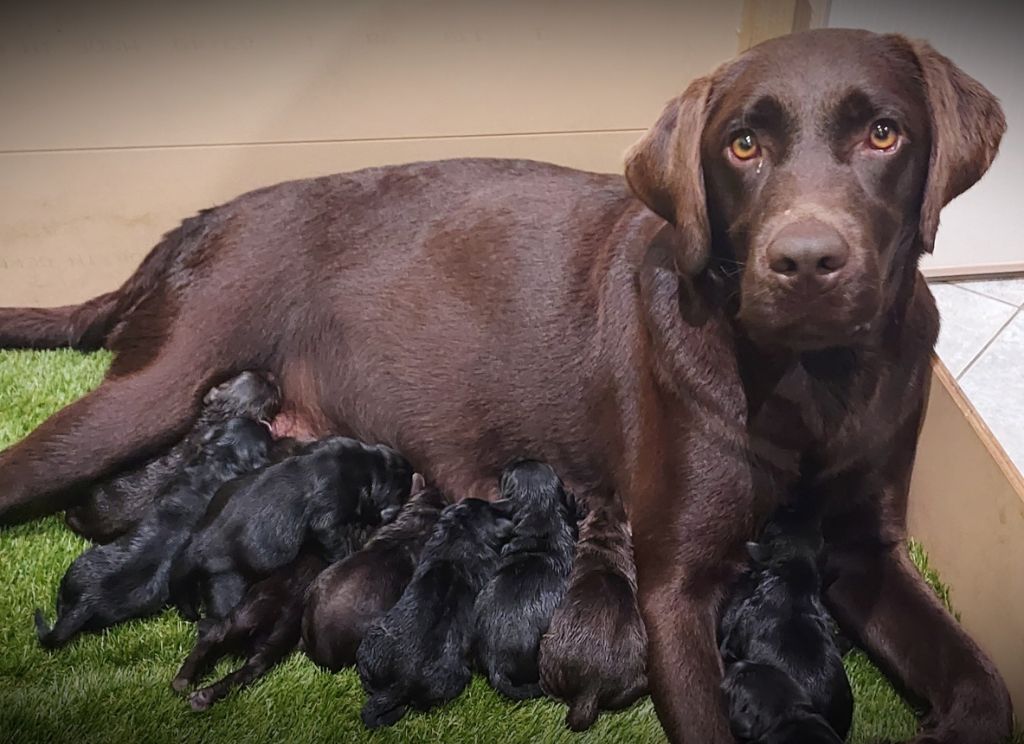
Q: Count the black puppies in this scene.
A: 6